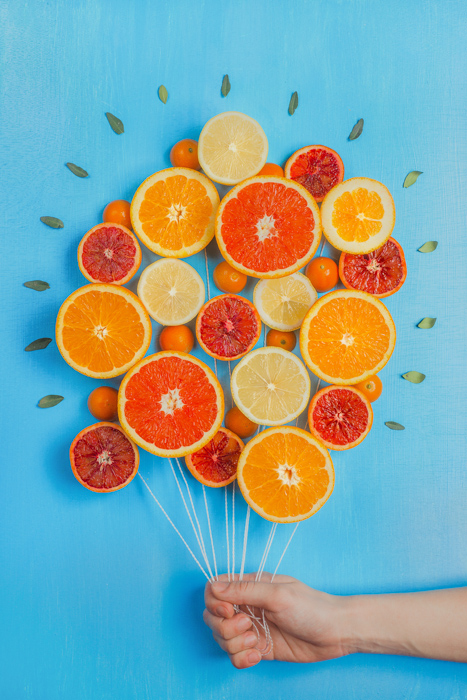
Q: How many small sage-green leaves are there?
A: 15